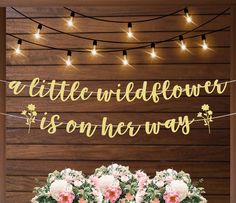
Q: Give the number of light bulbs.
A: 11